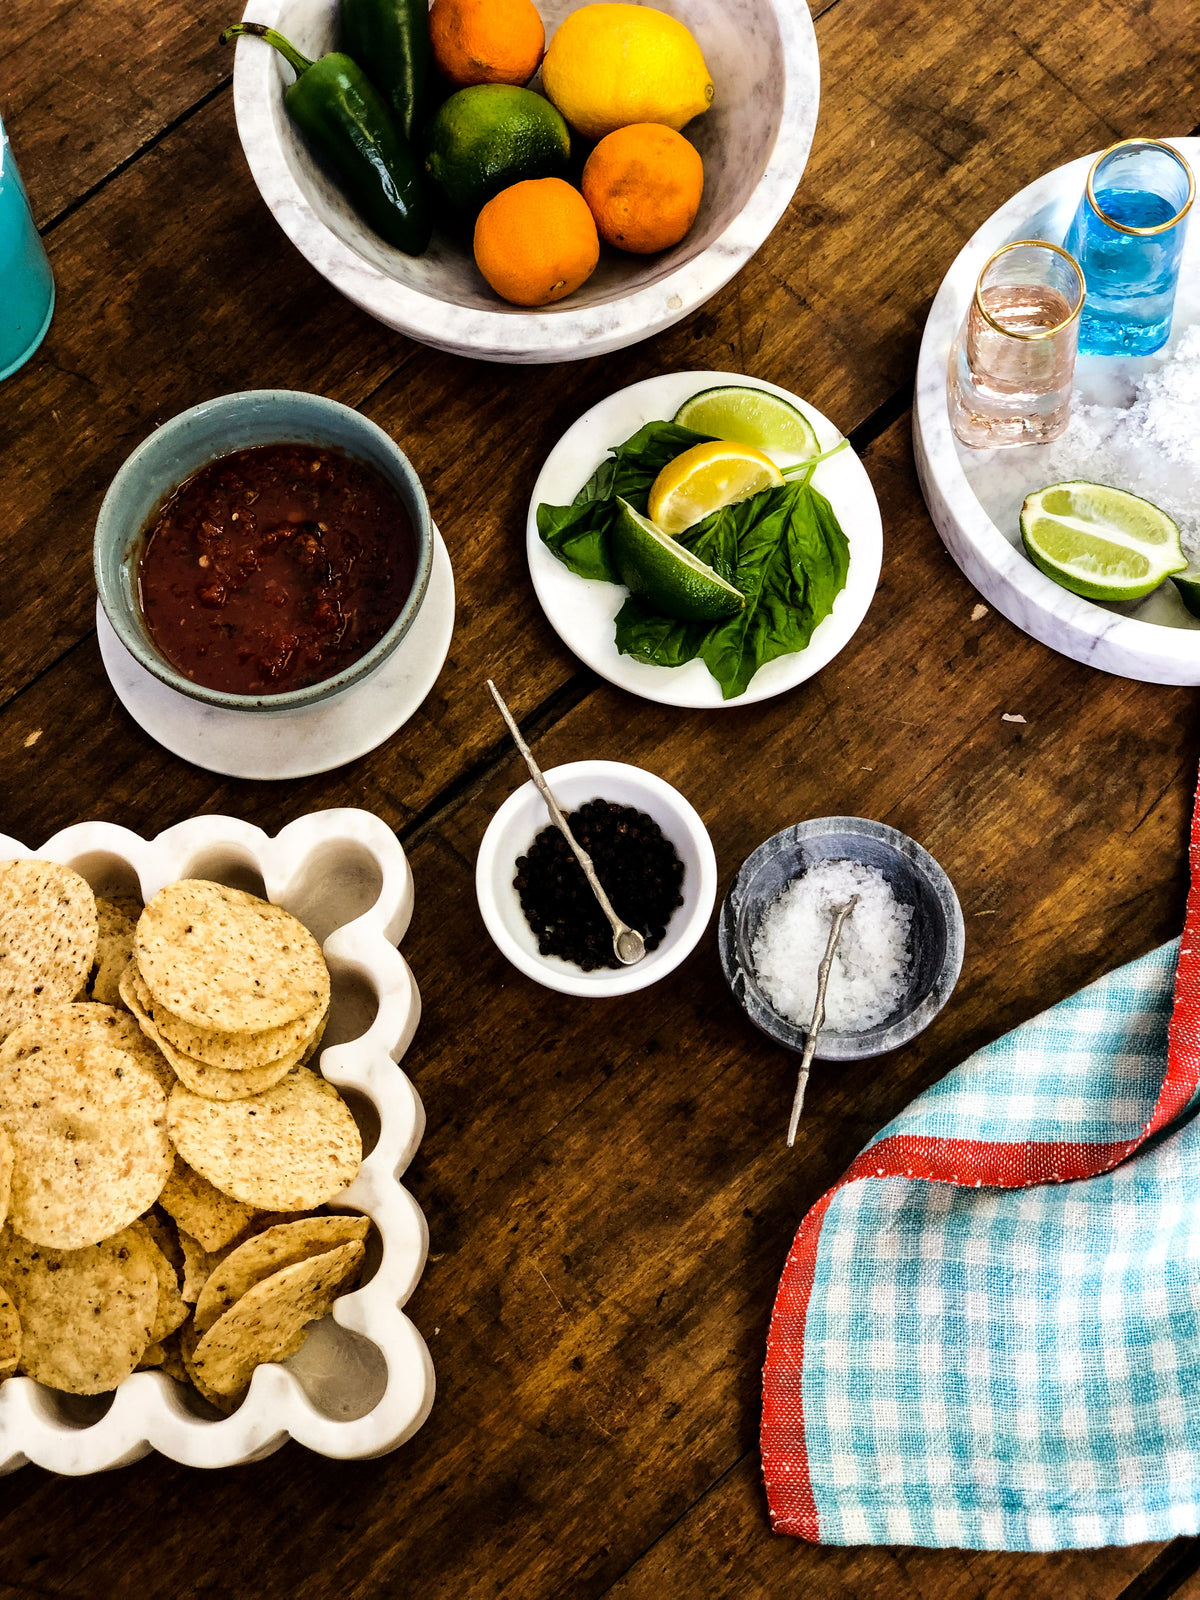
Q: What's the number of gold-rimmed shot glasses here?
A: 2